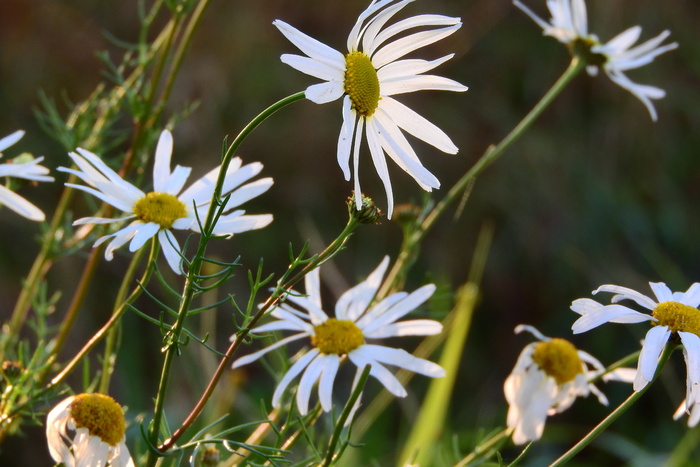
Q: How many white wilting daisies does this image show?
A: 2